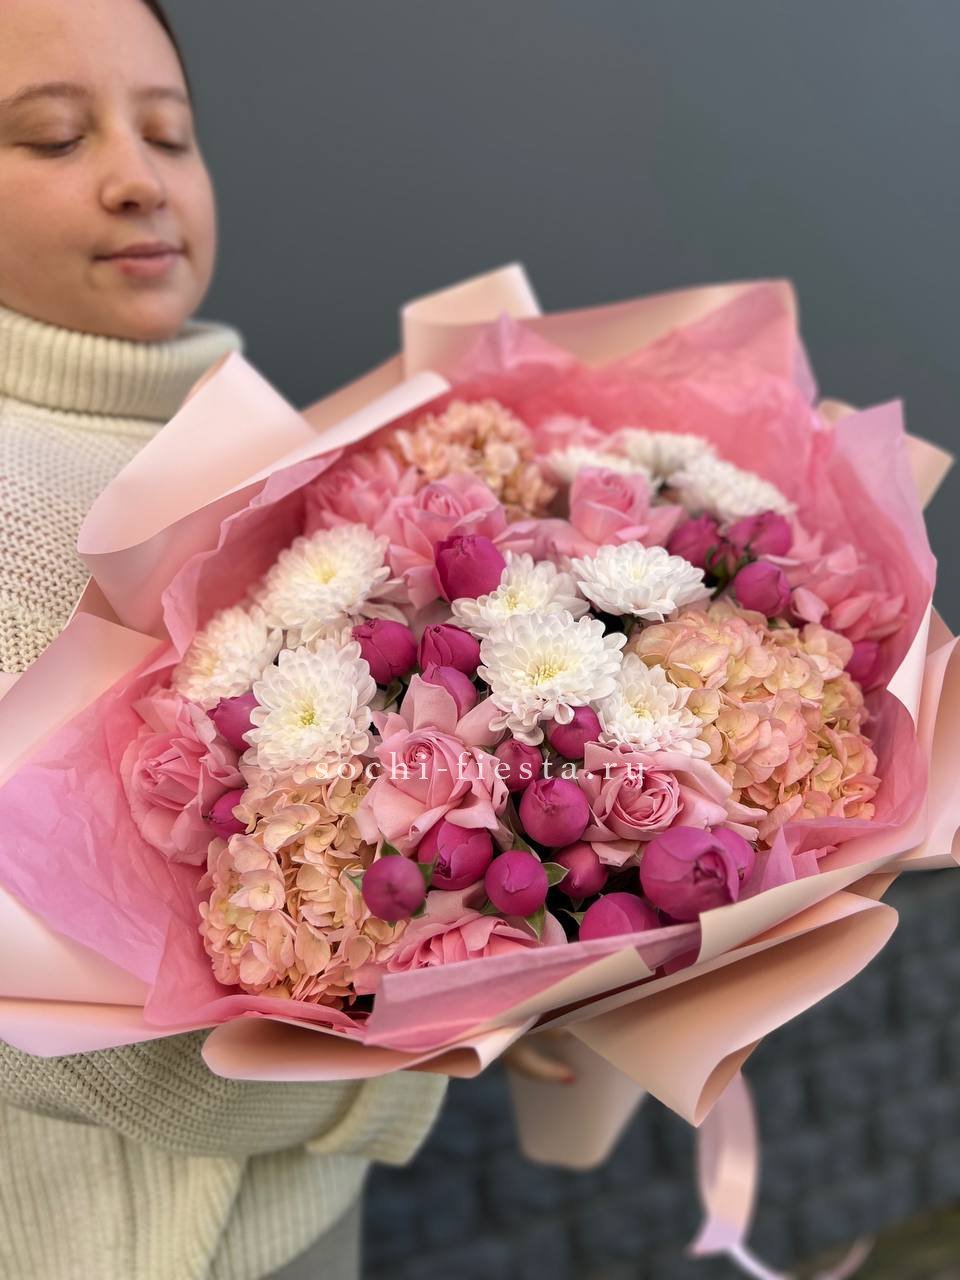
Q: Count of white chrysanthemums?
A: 10